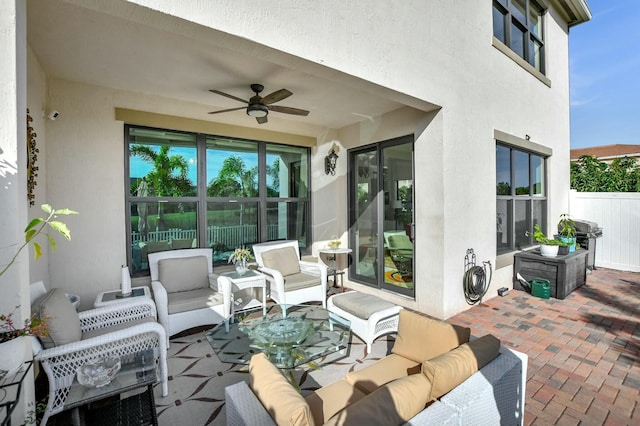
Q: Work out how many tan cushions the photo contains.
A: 6